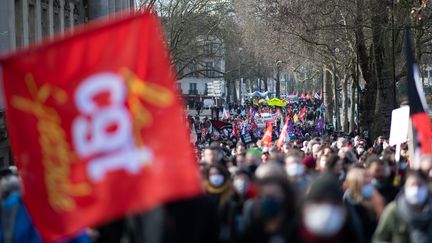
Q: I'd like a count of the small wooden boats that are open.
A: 0